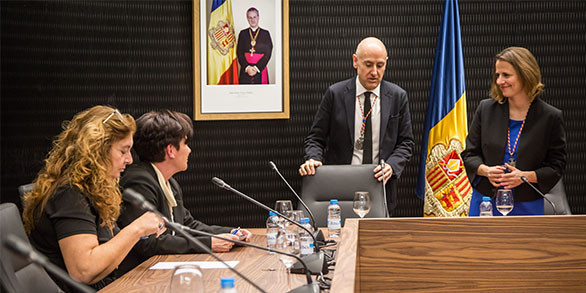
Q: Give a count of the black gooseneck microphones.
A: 7